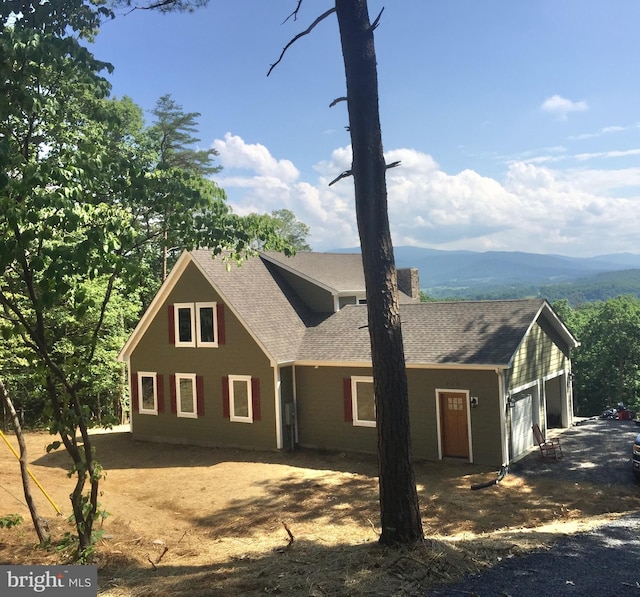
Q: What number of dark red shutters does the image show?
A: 9